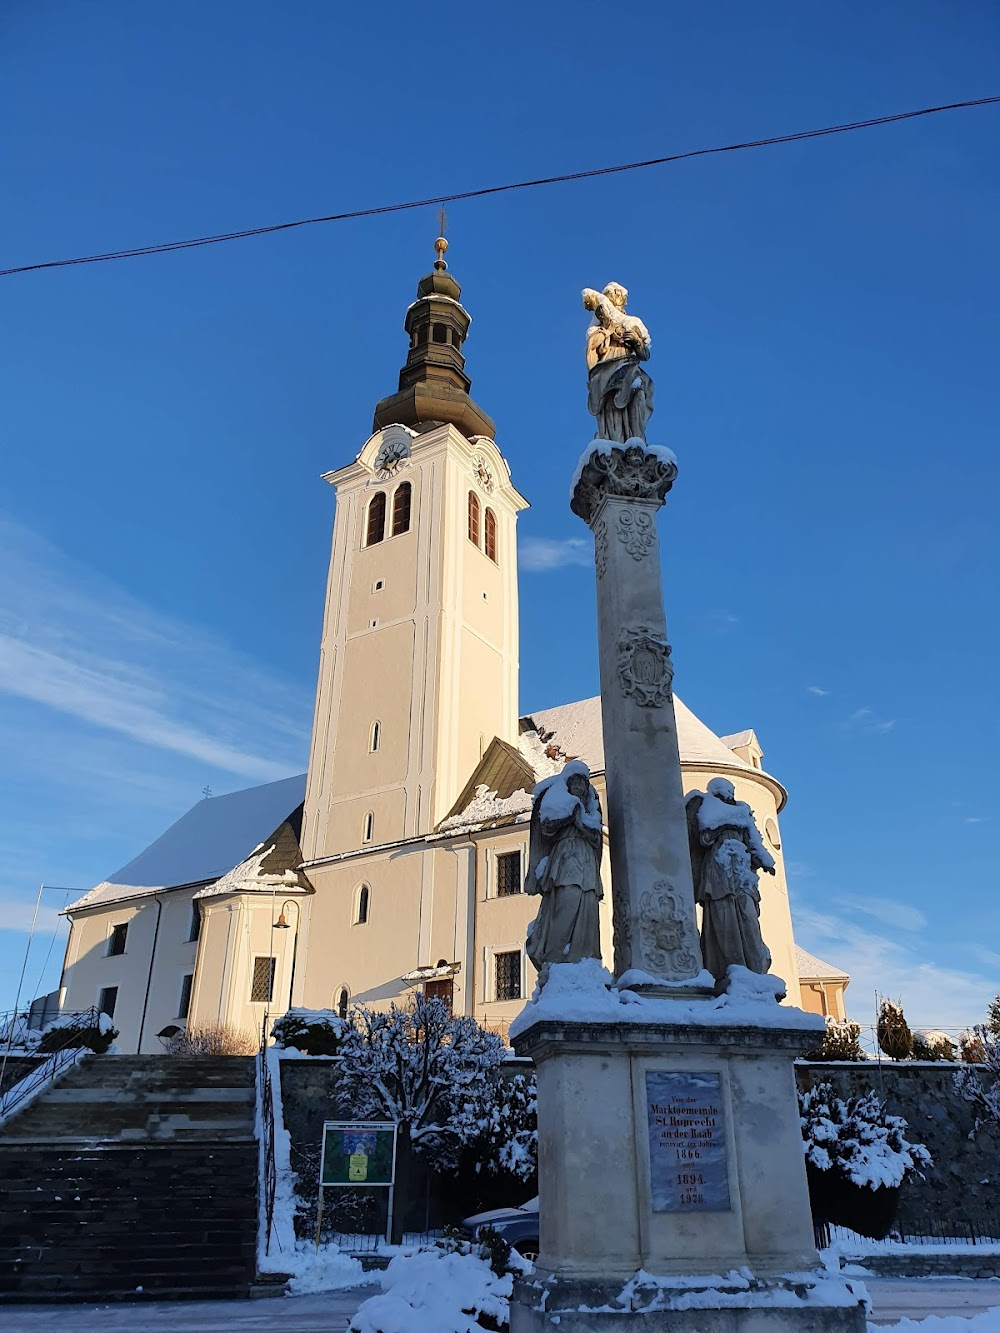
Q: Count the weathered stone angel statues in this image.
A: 2